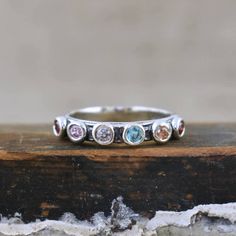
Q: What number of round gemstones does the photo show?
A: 6